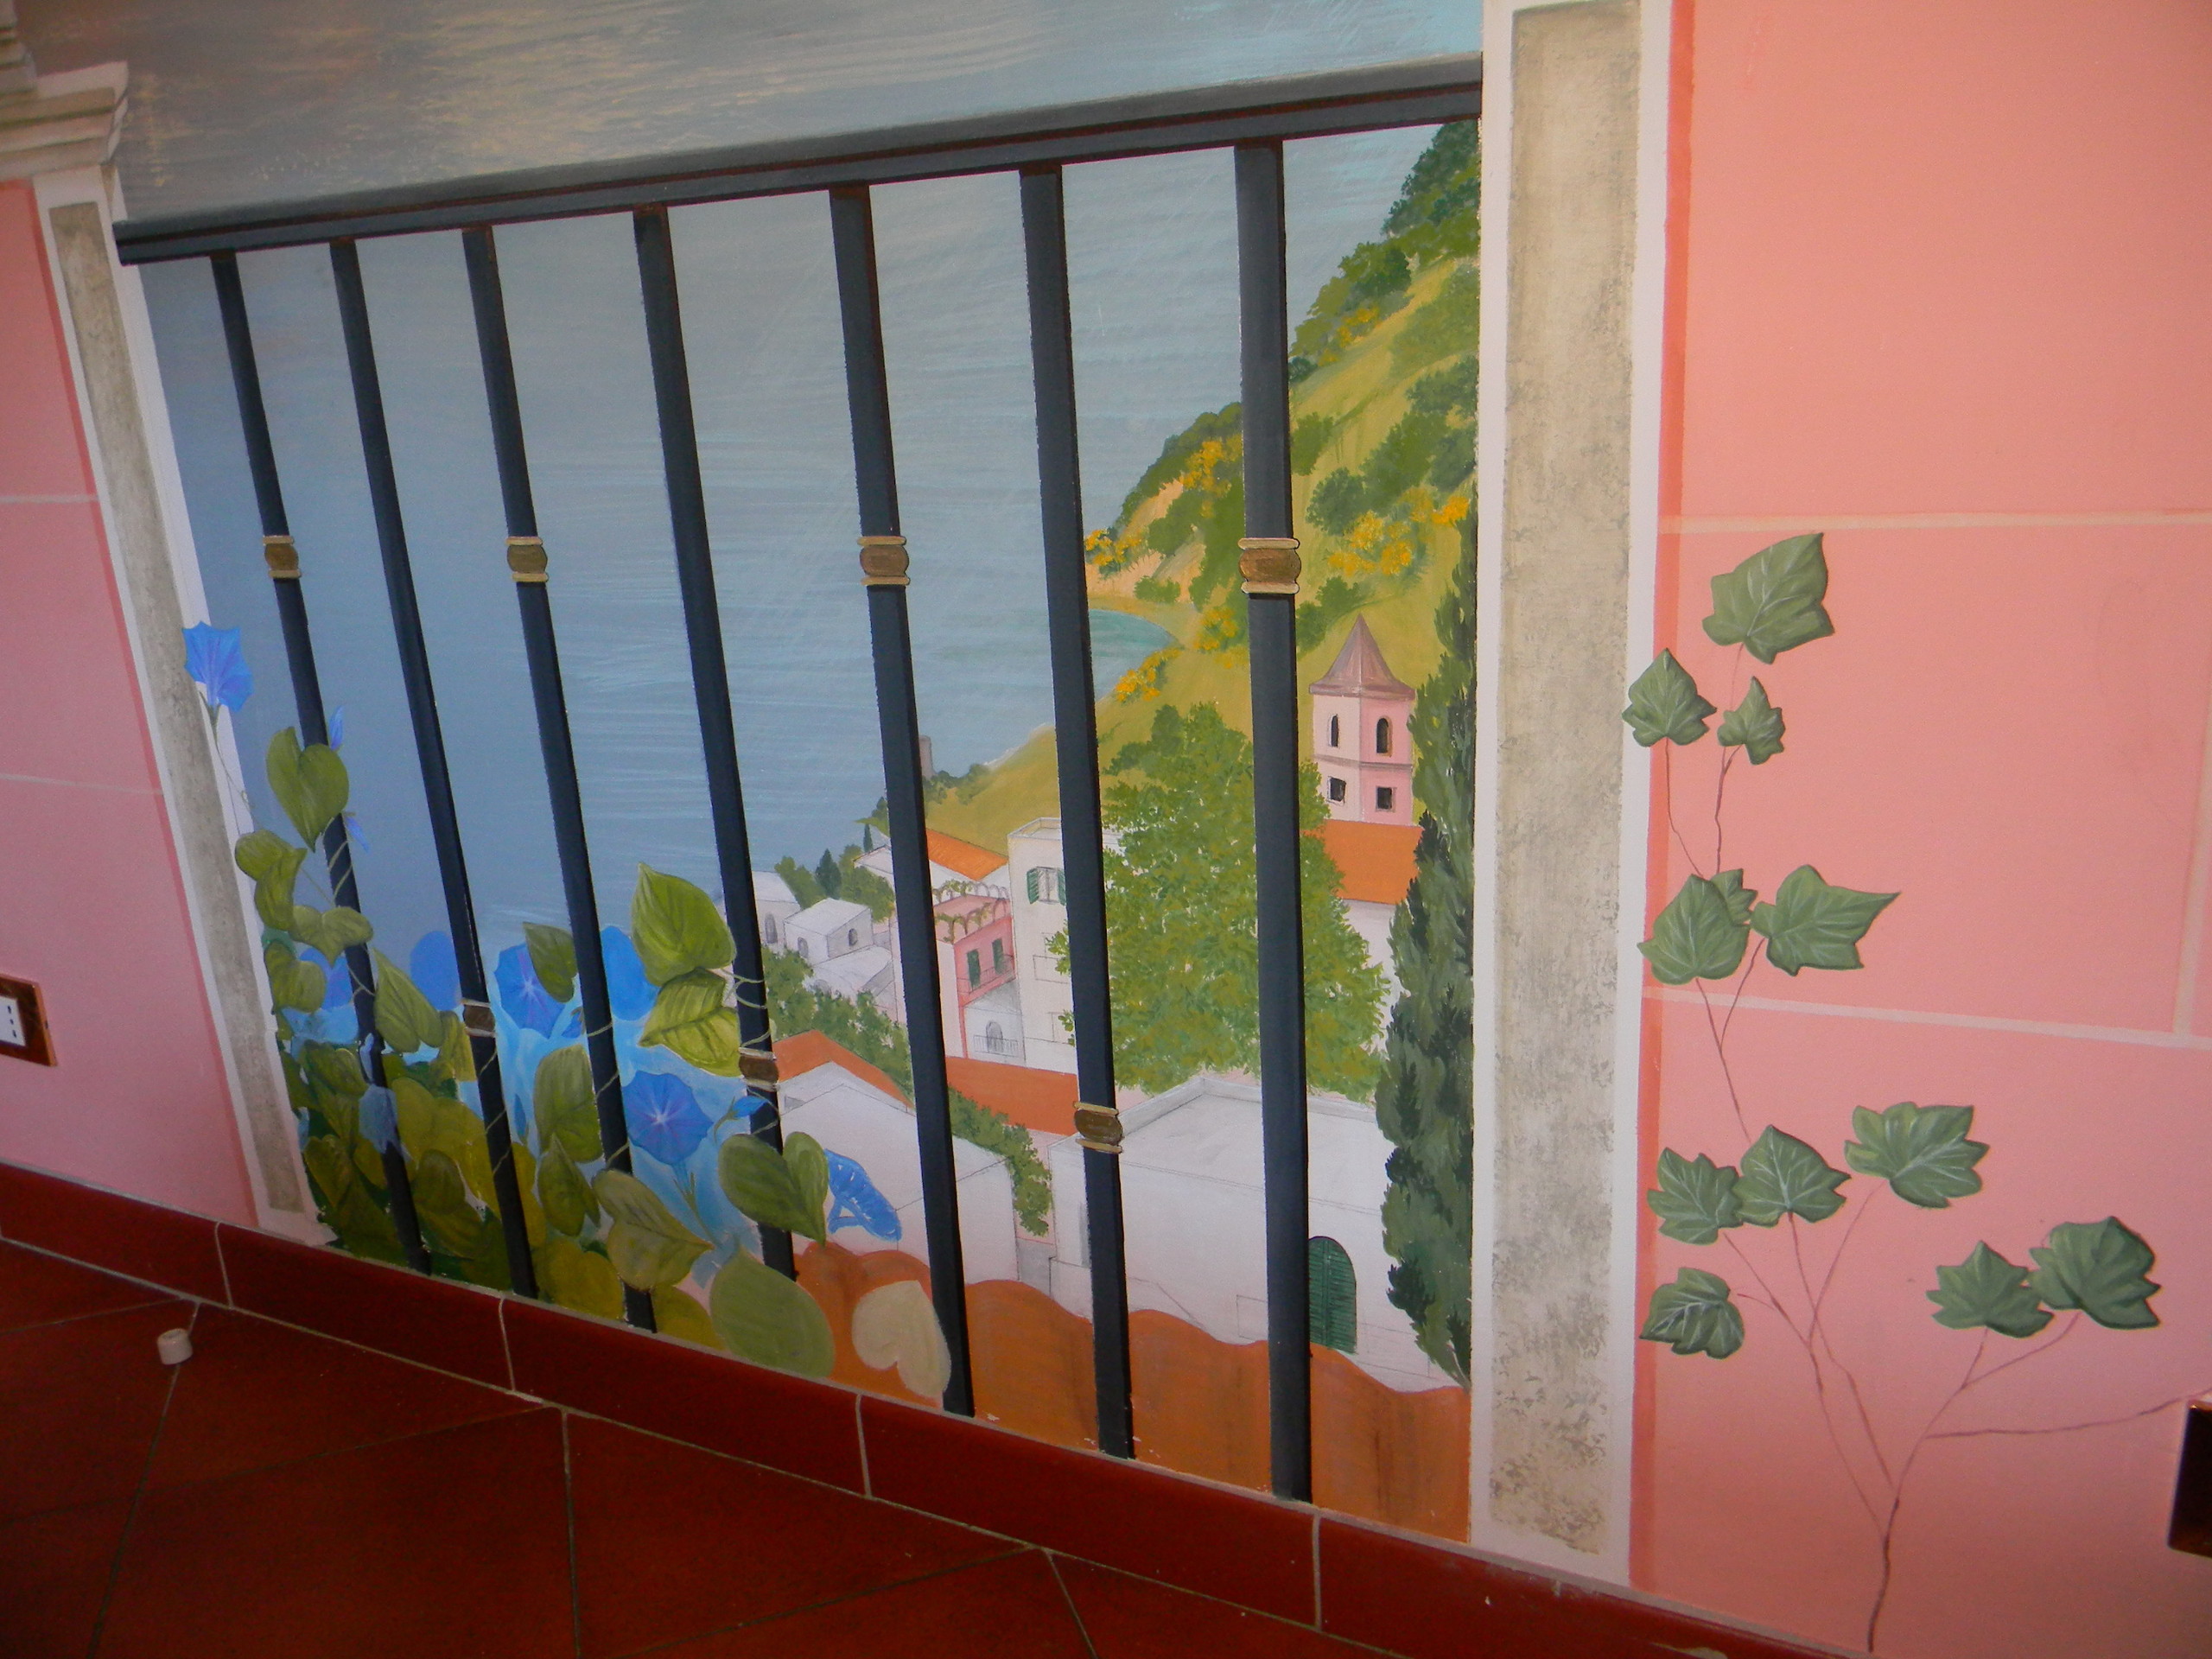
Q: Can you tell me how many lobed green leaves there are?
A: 12